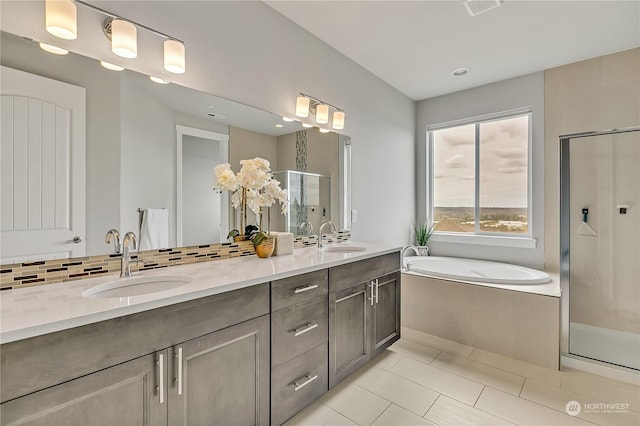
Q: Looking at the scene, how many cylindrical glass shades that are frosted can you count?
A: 6